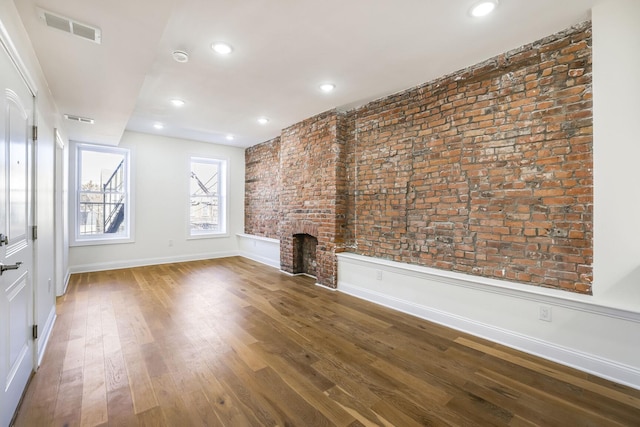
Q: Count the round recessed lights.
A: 7